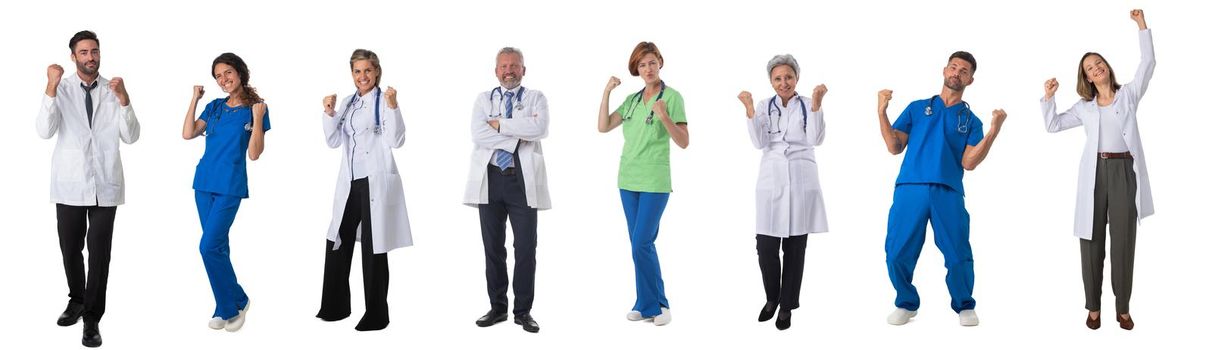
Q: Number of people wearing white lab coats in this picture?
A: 5